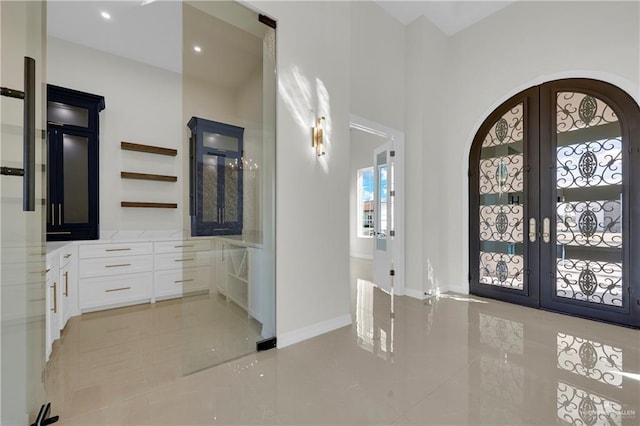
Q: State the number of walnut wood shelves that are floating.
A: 3